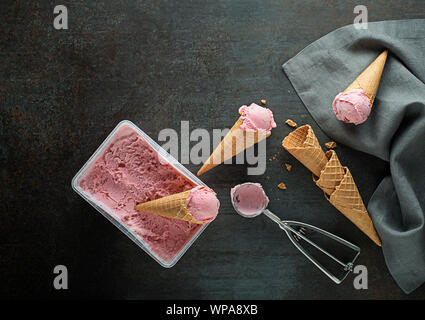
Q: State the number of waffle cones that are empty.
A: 3